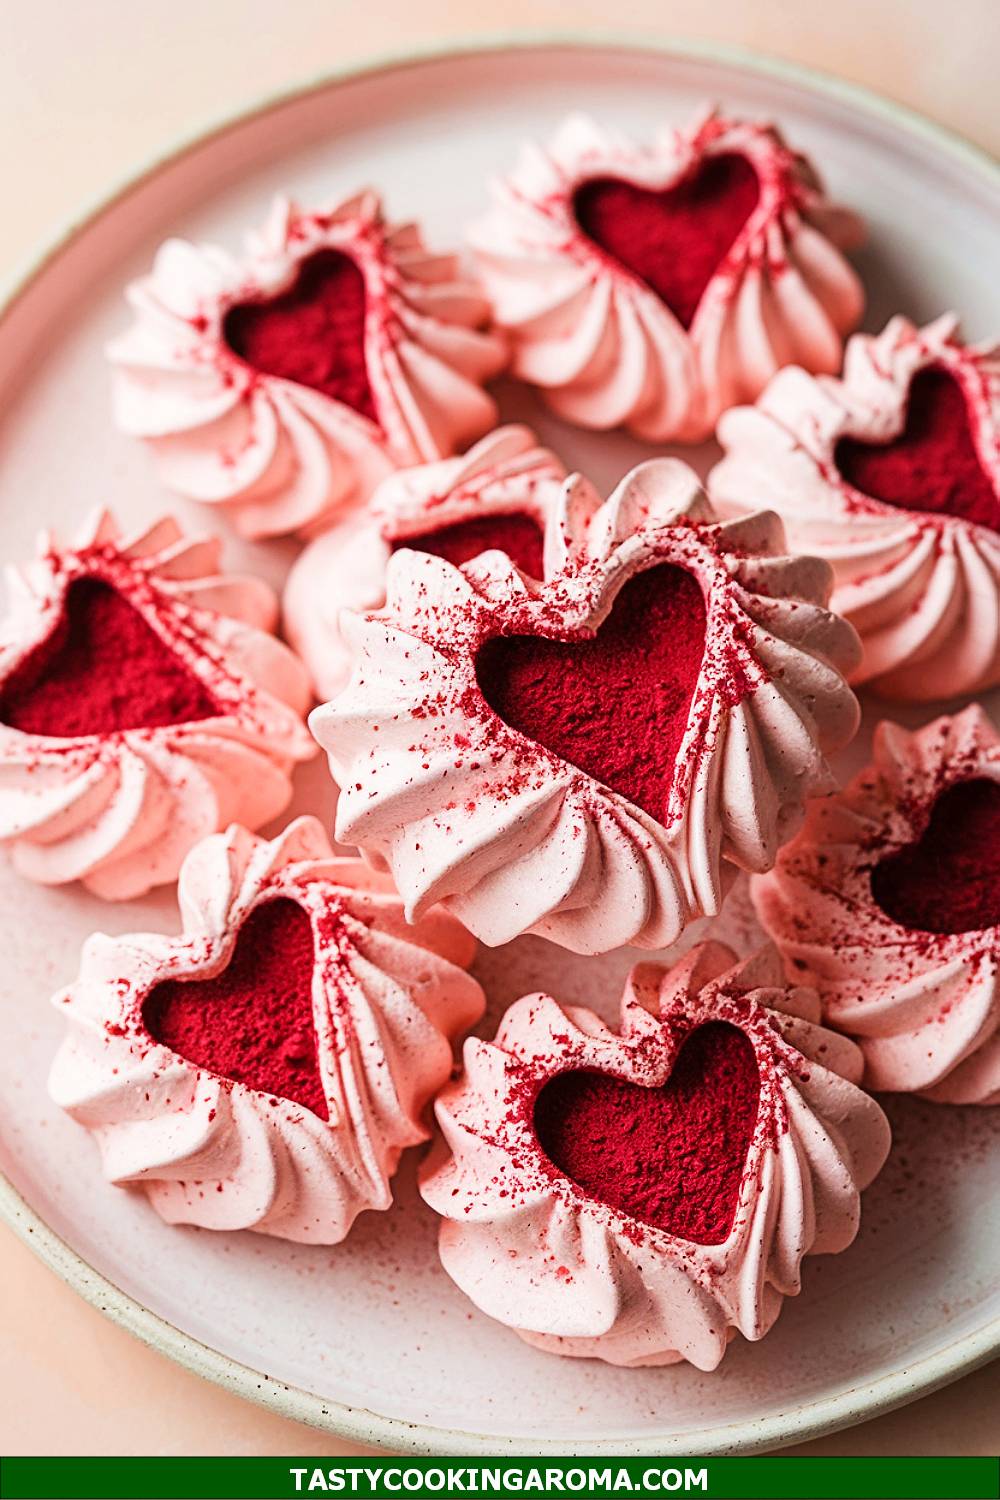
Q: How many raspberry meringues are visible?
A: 9